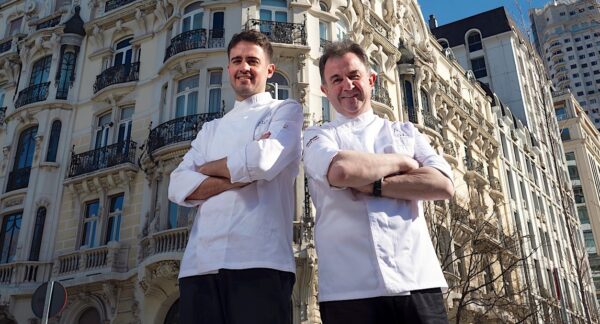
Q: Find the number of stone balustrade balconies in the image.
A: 3